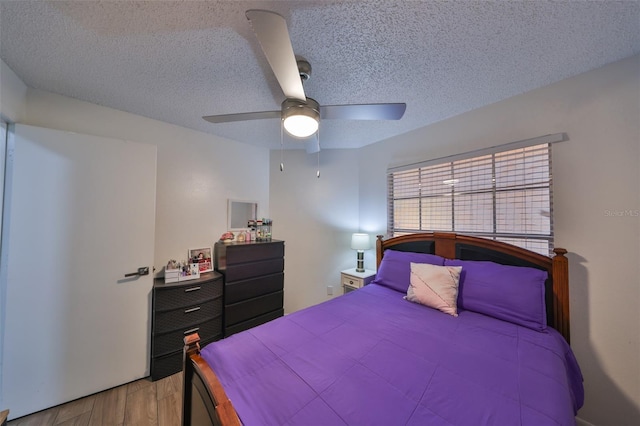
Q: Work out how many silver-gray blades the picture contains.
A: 4